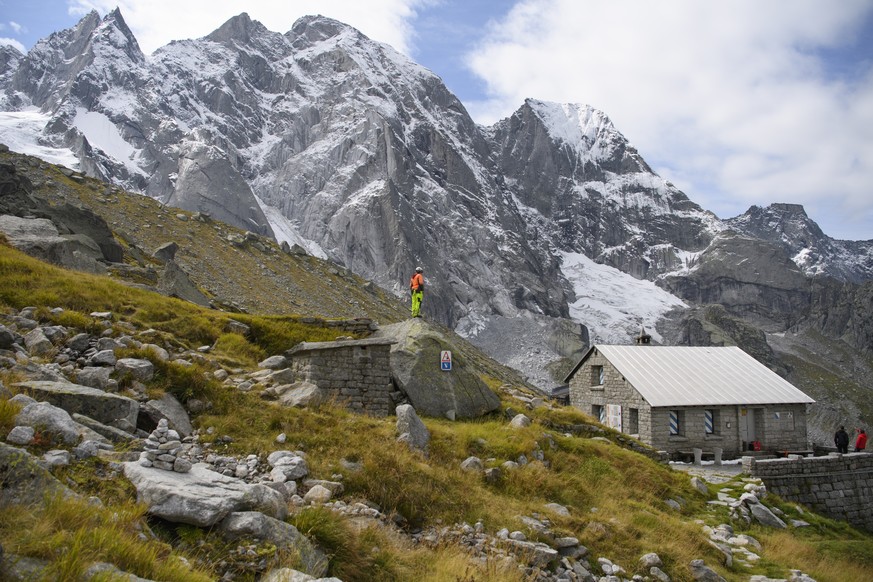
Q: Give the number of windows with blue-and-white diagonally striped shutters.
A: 4